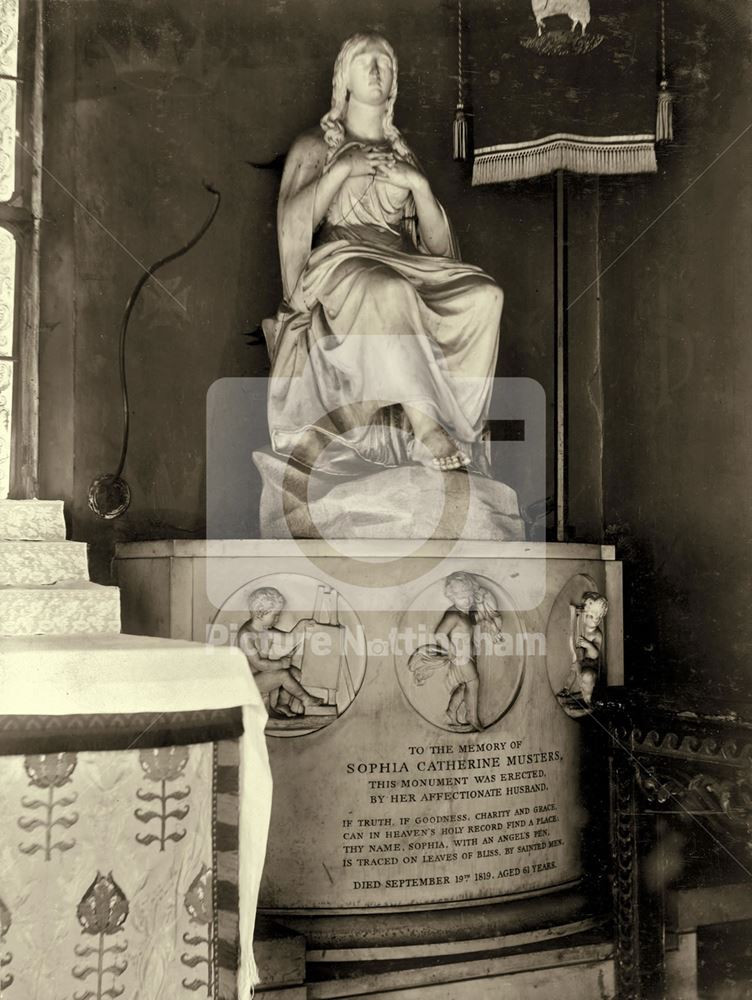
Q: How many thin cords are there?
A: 2